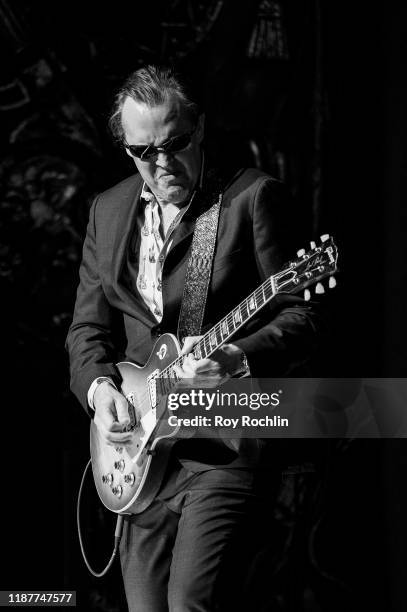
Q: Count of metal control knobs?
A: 4